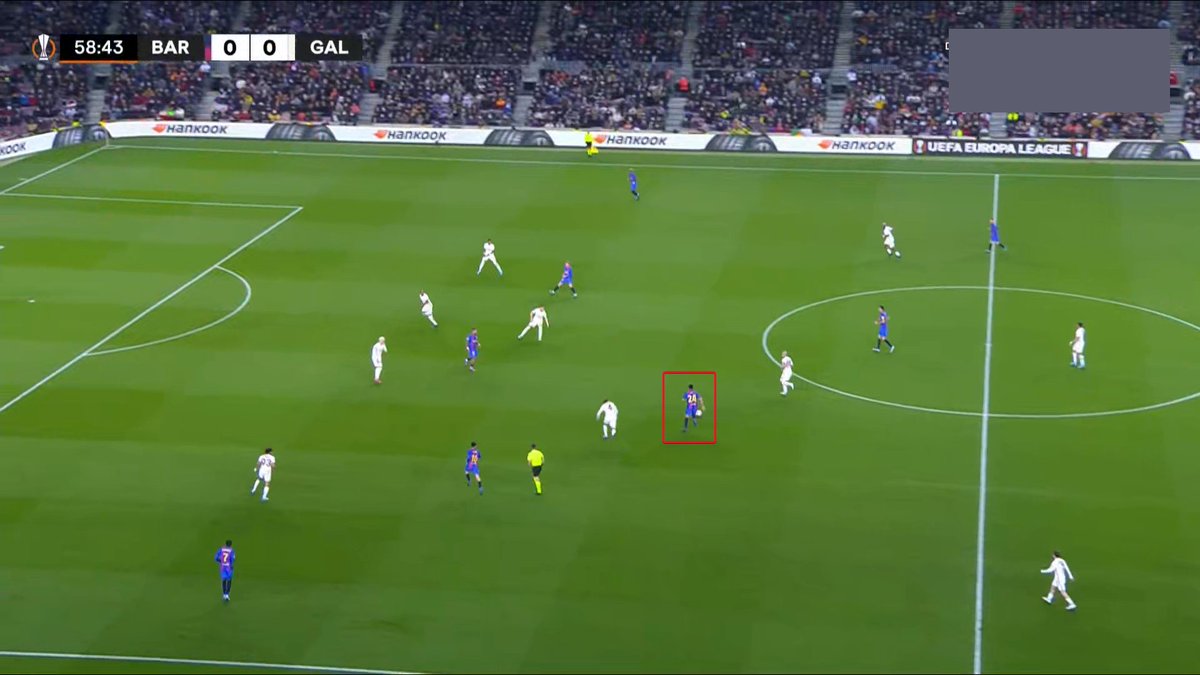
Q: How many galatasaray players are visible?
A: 10